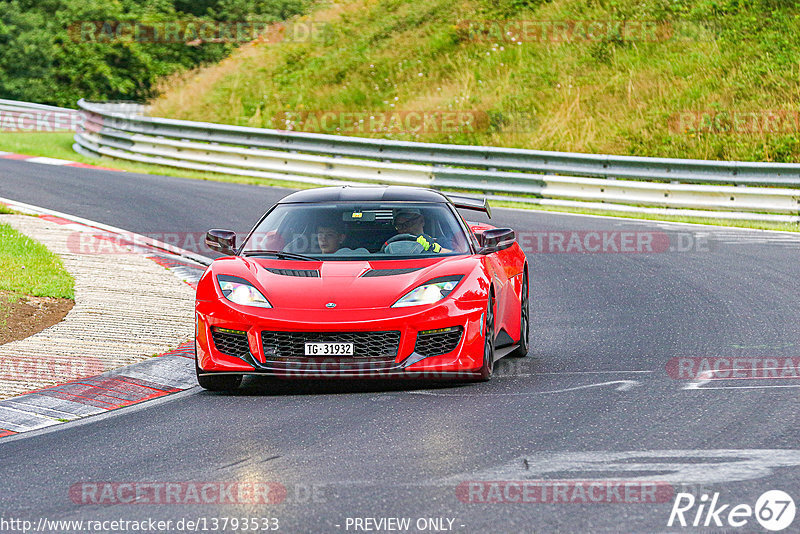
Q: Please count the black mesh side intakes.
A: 2